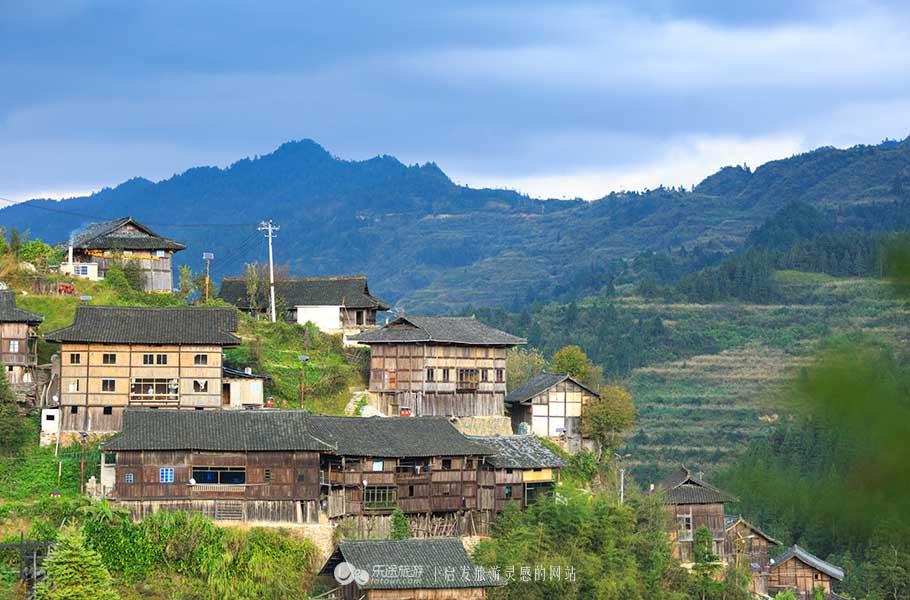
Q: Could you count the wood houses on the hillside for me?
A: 13